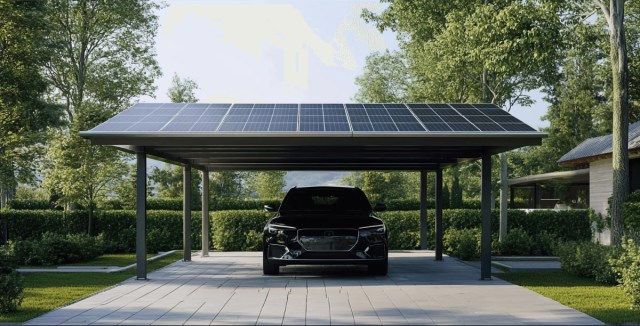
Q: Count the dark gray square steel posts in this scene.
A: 6